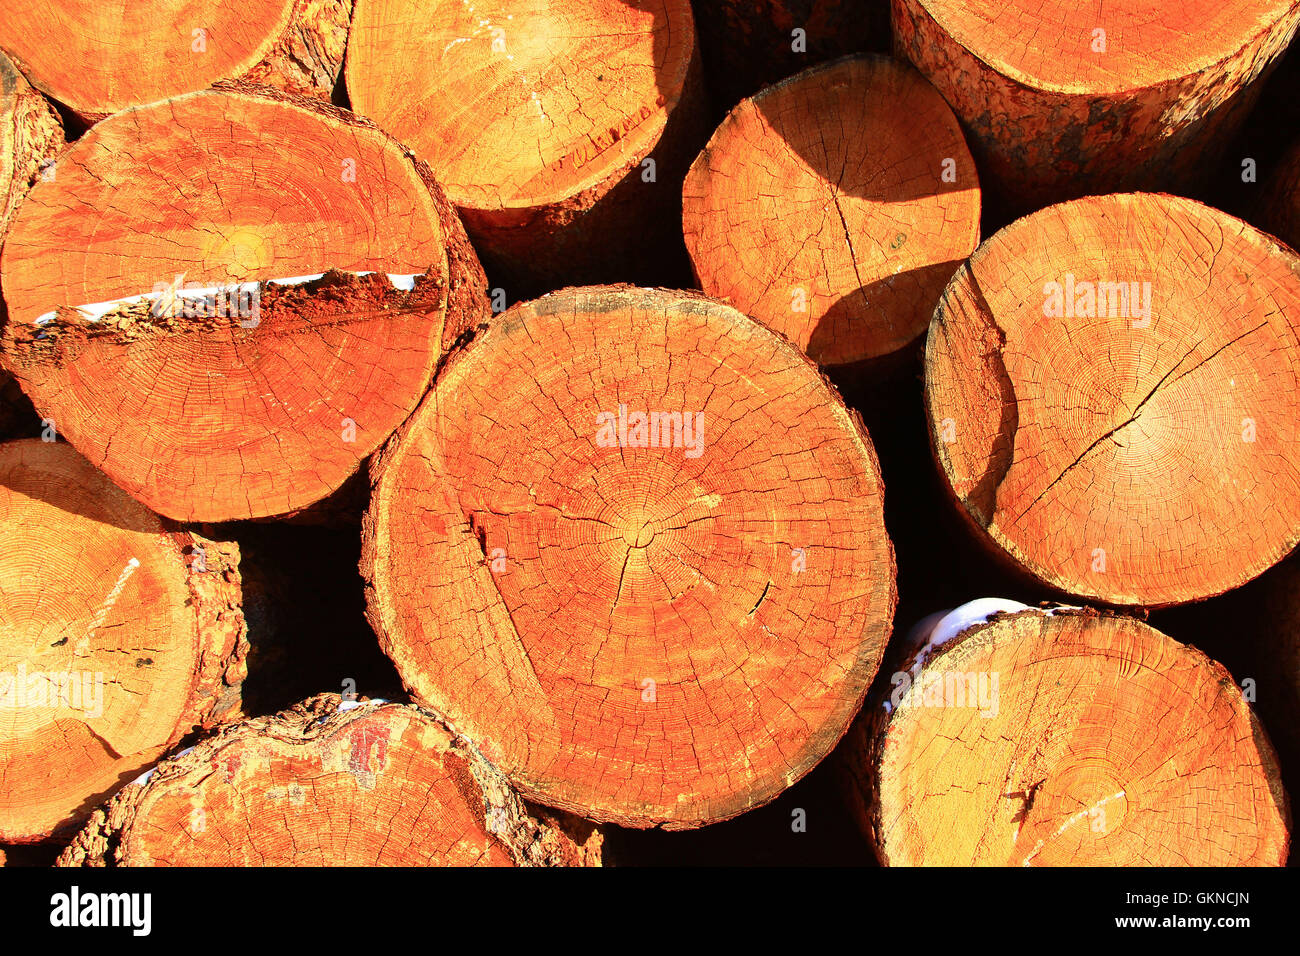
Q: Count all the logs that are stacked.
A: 11